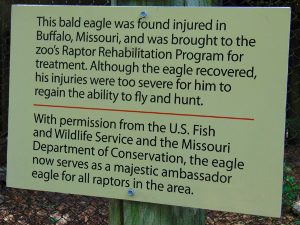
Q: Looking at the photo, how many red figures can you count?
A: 1